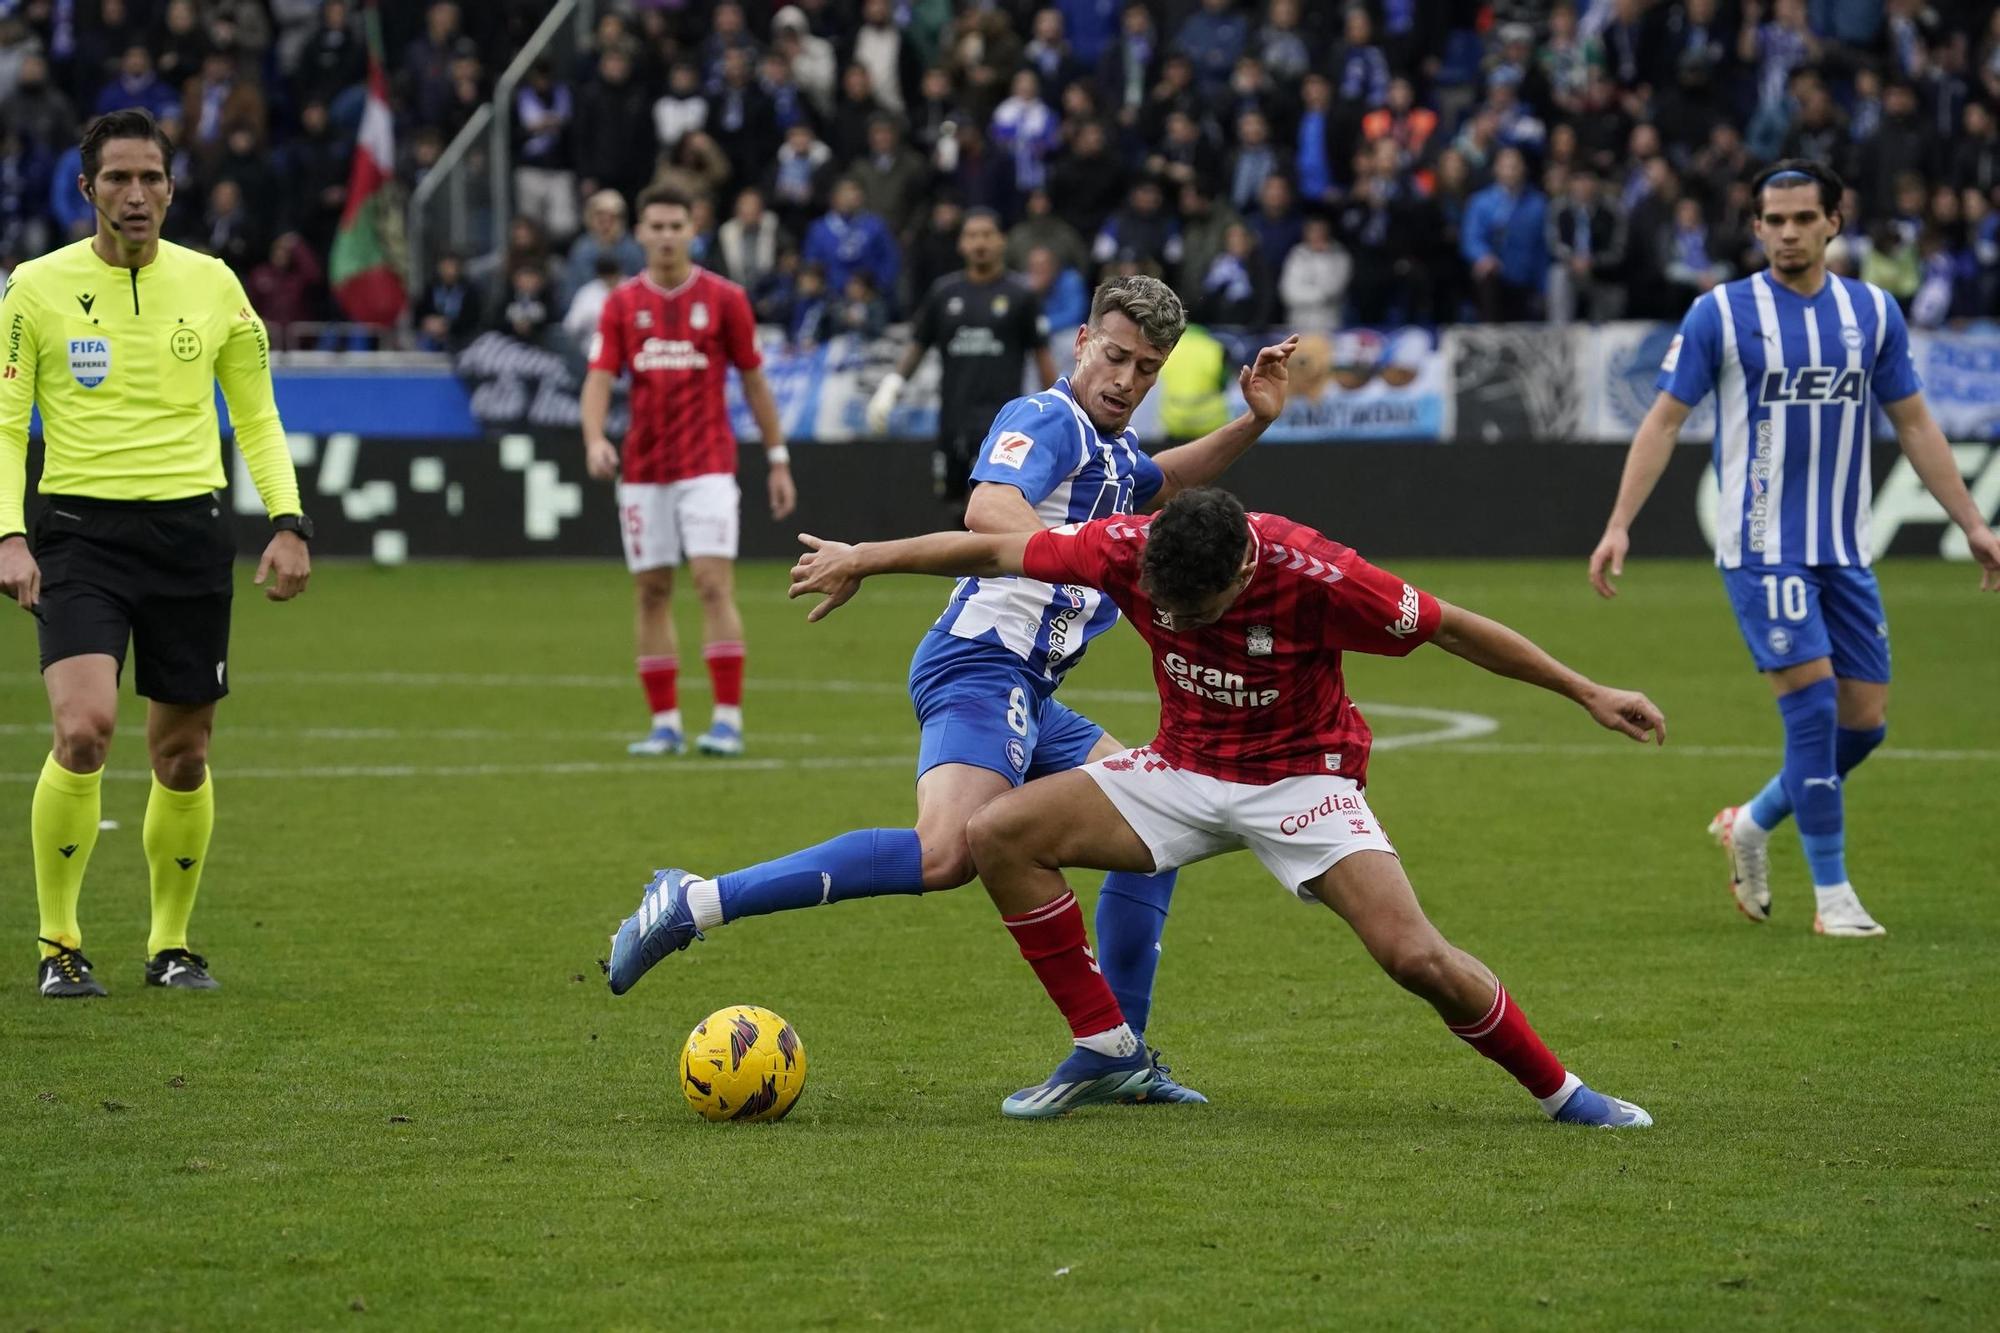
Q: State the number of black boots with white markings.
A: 2